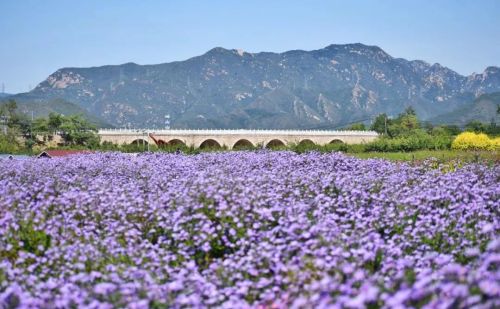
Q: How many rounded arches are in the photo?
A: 7